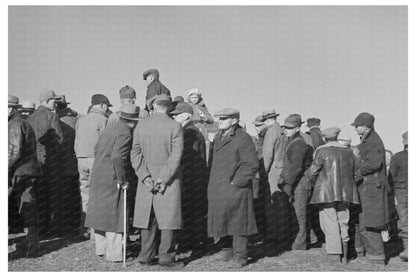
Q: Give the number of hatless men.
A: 0